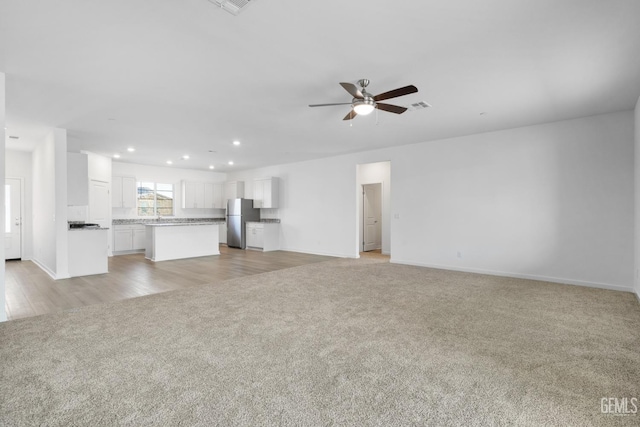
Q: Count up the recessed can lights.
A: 7